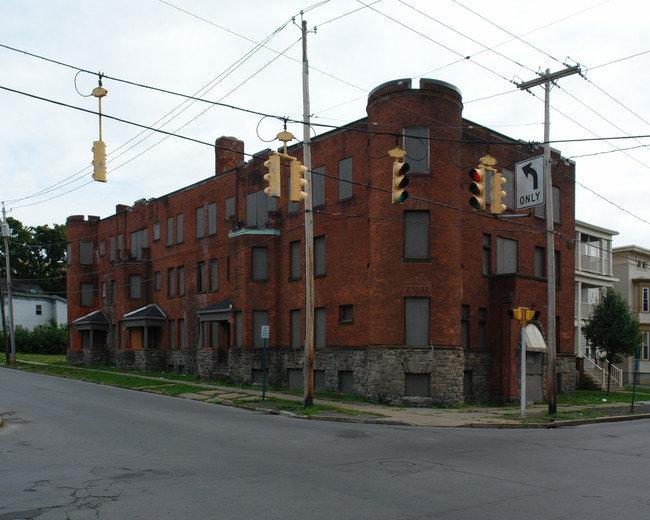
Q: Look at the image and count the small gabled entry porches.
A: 3